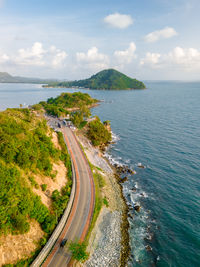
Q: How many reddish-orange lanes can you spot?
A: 2